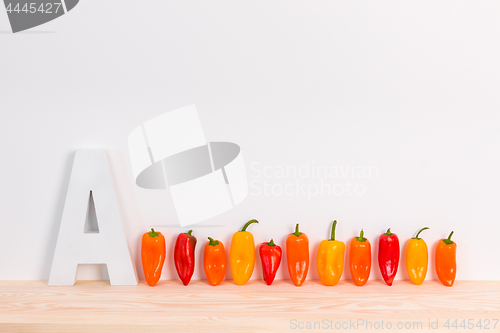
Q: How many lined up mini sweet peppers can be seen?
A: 11